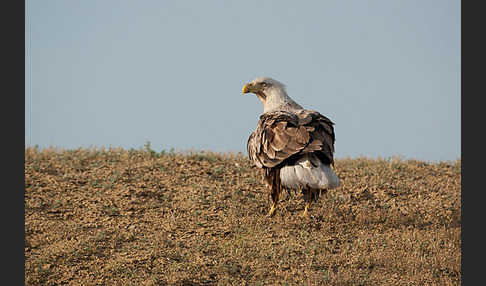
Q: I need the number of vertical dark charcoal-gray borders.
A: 2